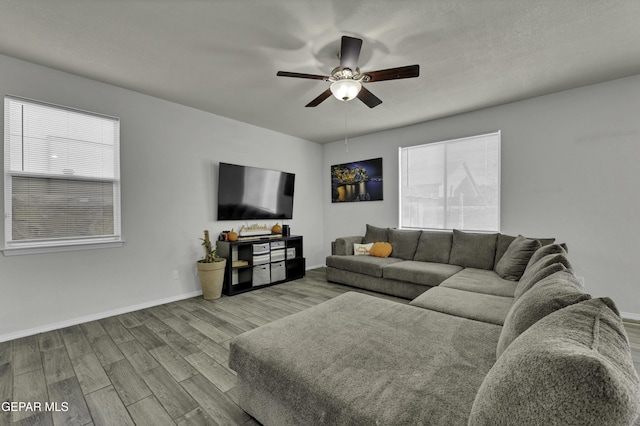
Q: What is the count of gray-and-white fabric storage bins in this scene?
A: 4